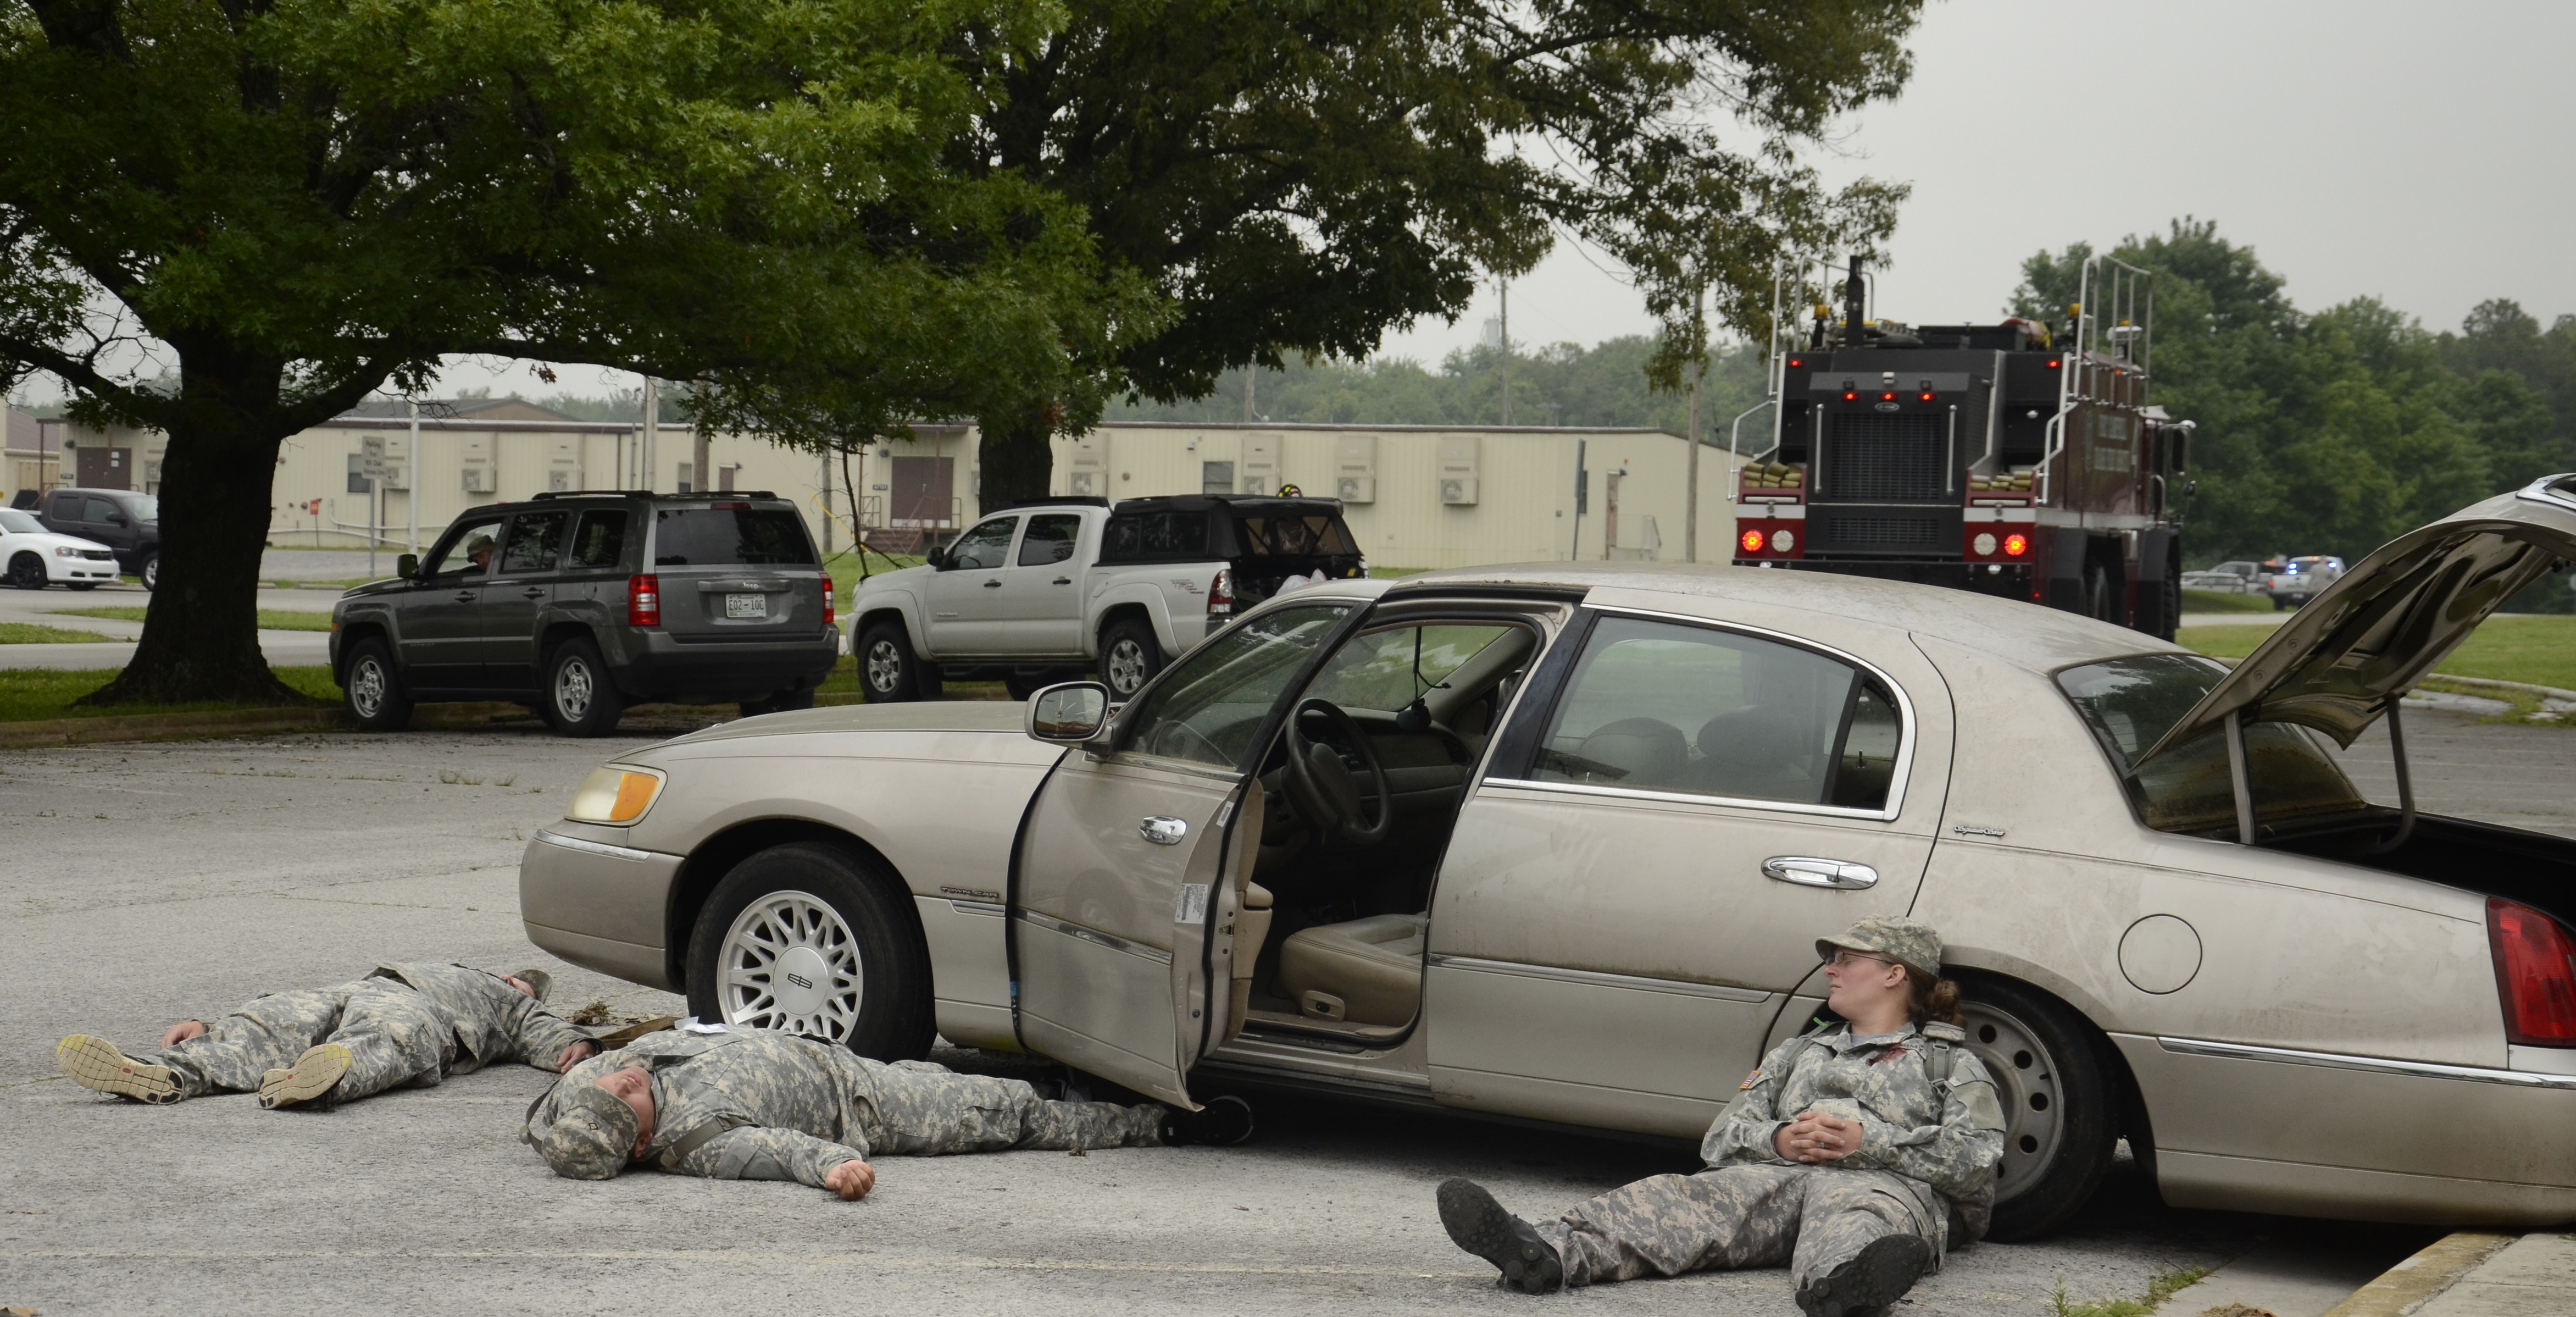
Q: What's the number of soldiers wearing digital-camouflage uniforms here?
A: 3